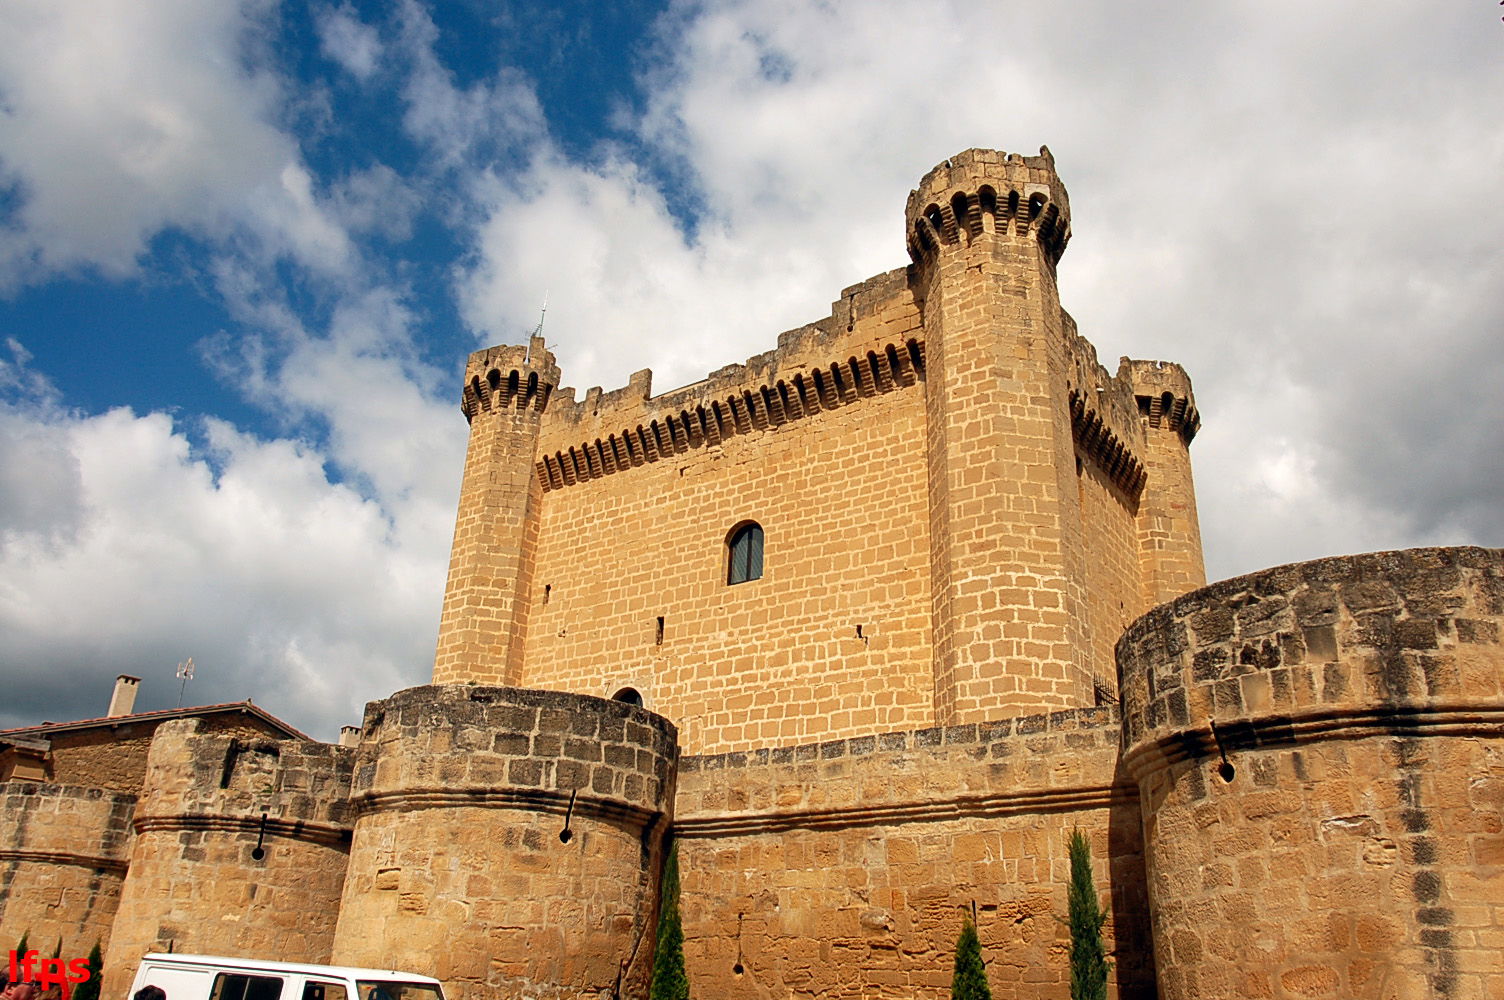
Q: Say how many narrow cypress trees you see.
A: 6